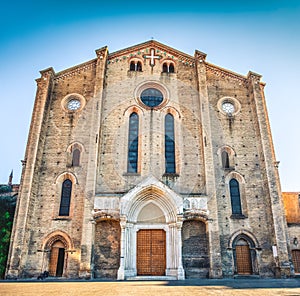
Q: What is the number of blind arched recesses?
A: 2